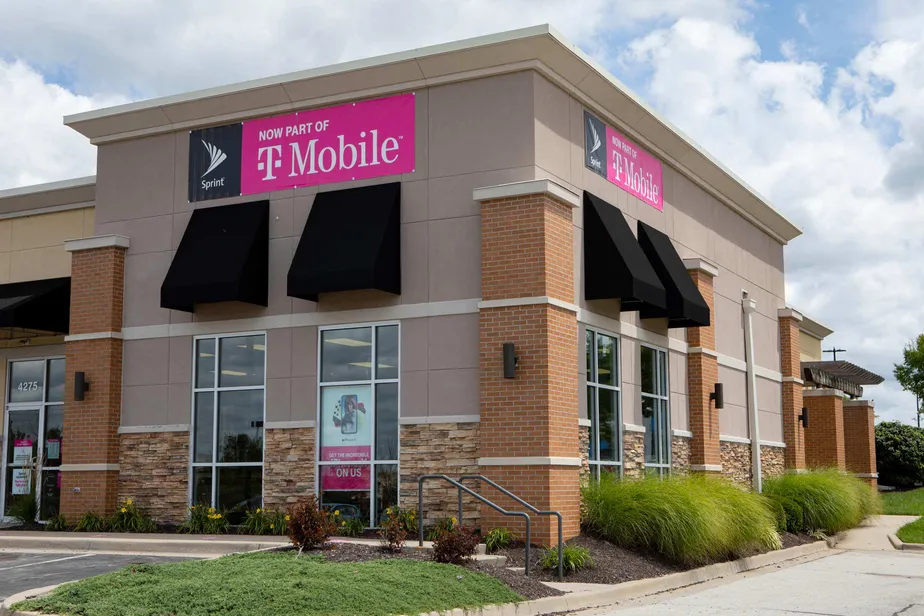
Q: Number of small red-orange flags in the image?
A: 0